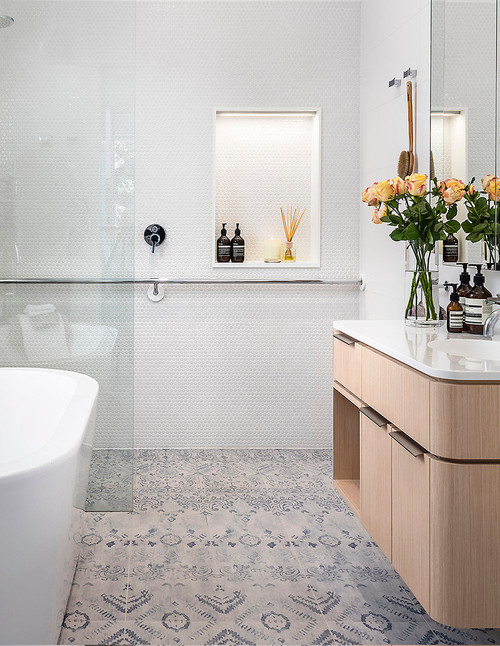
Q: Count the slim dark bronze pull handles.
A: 3